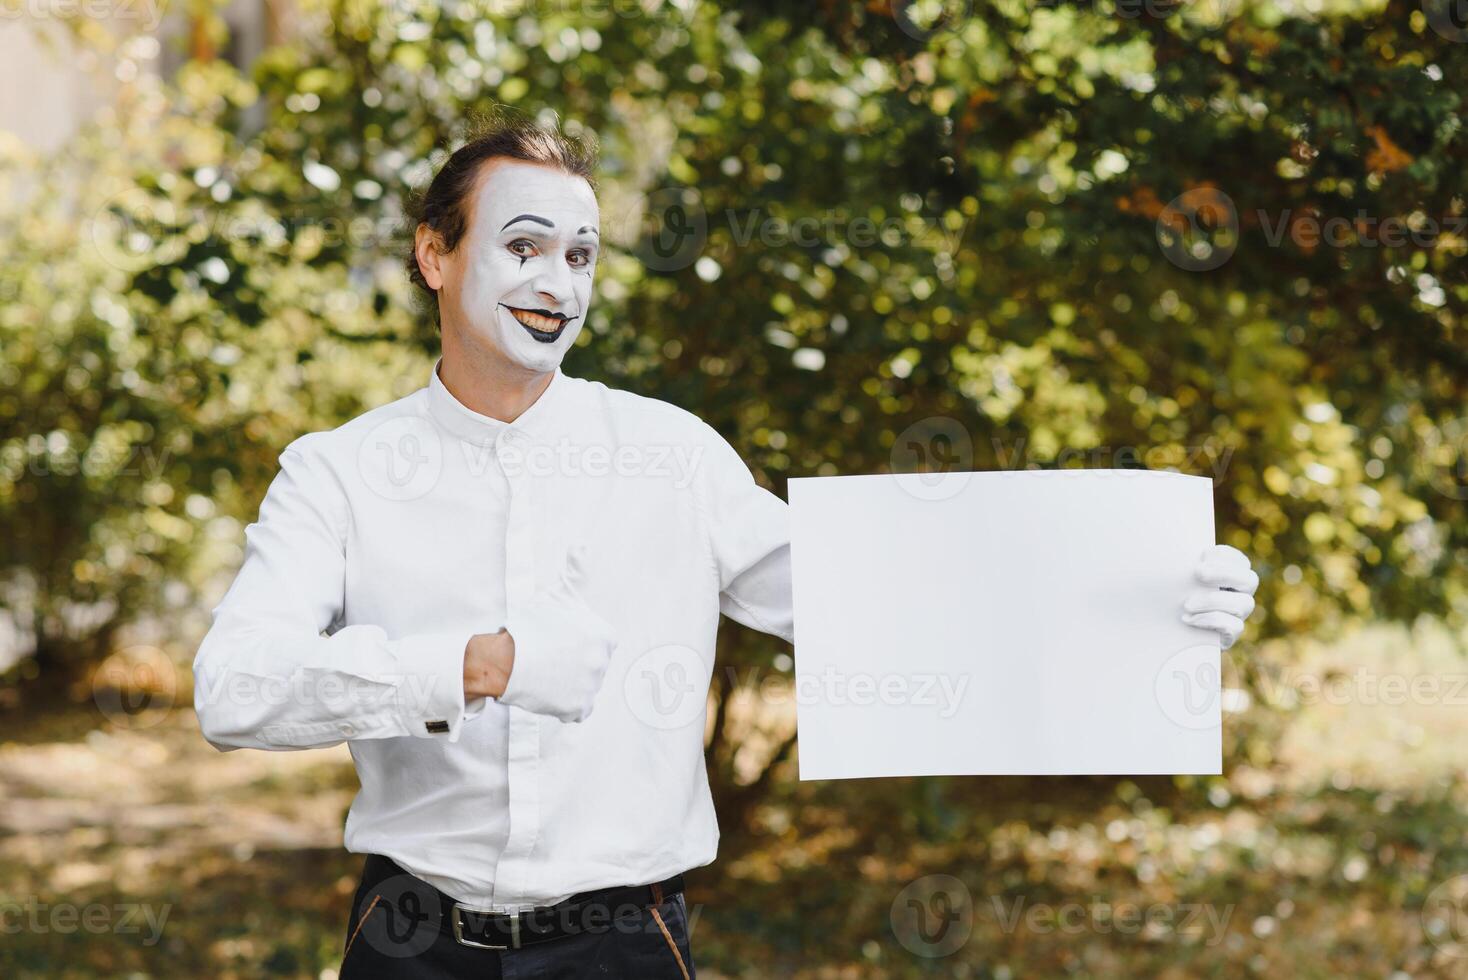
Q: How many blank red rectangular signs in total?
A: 0